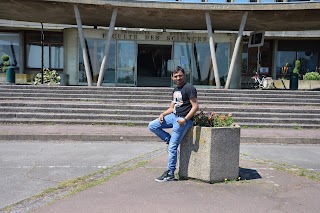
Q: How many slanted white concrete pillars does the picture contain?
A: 4